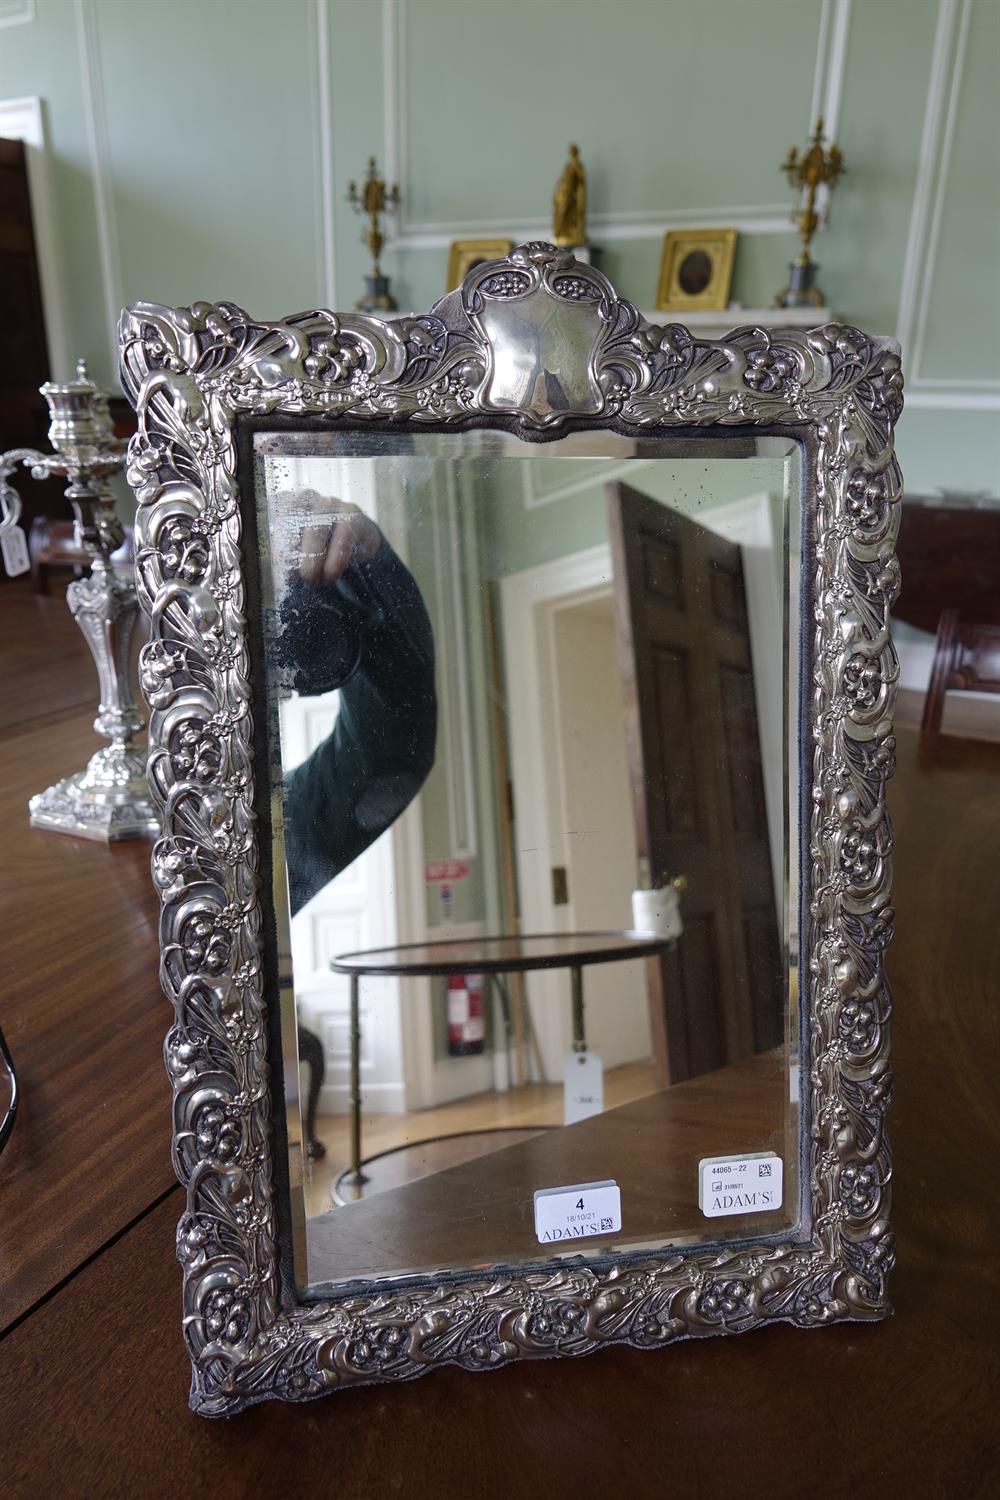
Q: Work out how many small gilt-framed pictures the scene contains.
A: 2